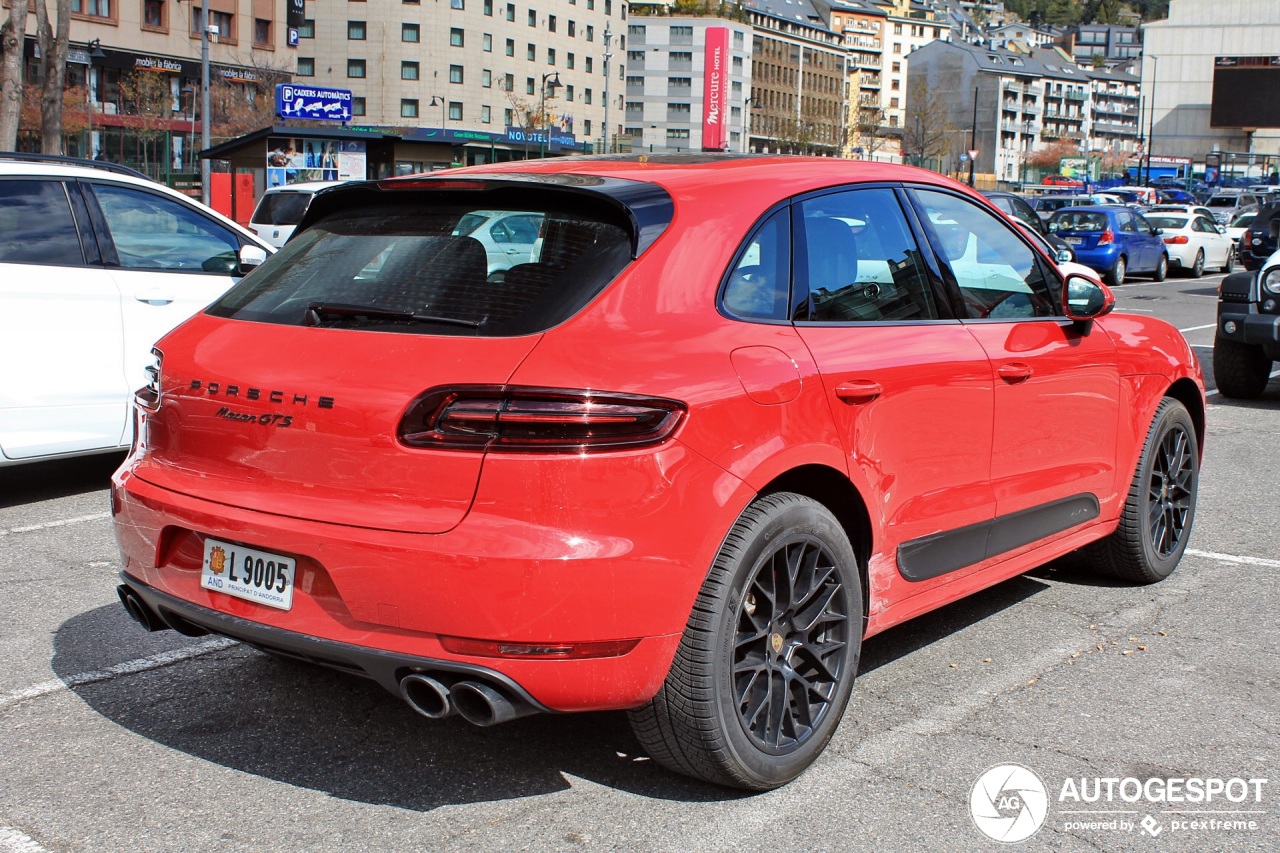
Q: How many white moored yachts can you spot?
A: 0